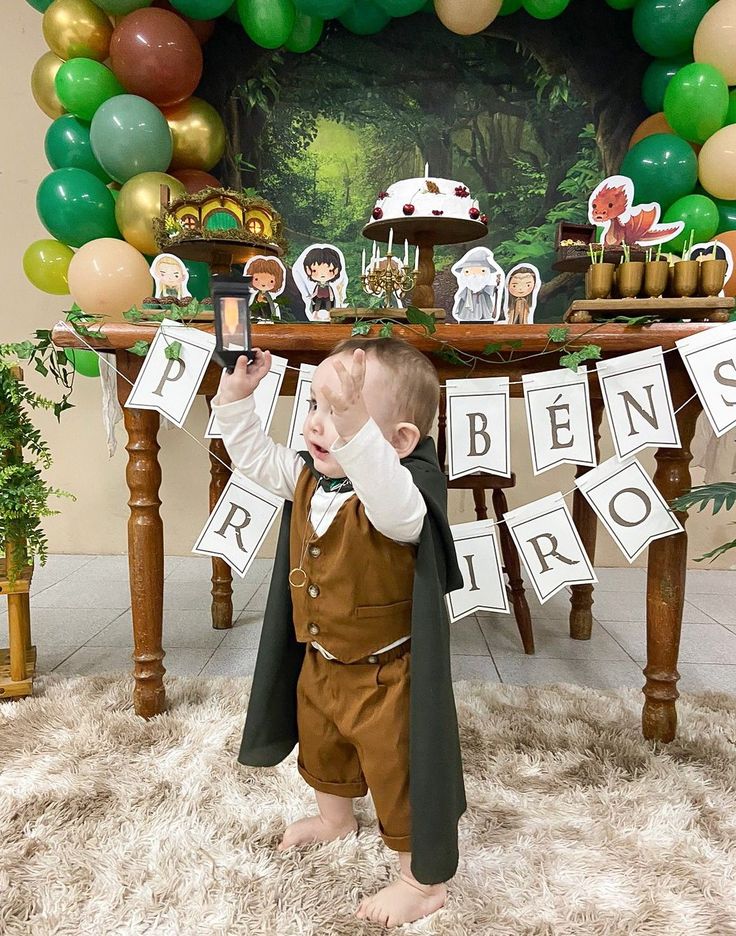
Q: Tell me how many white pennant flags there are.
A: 11